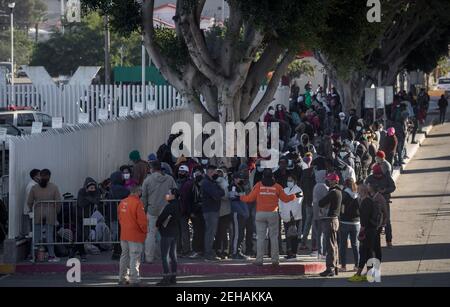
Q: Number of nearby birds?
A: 0